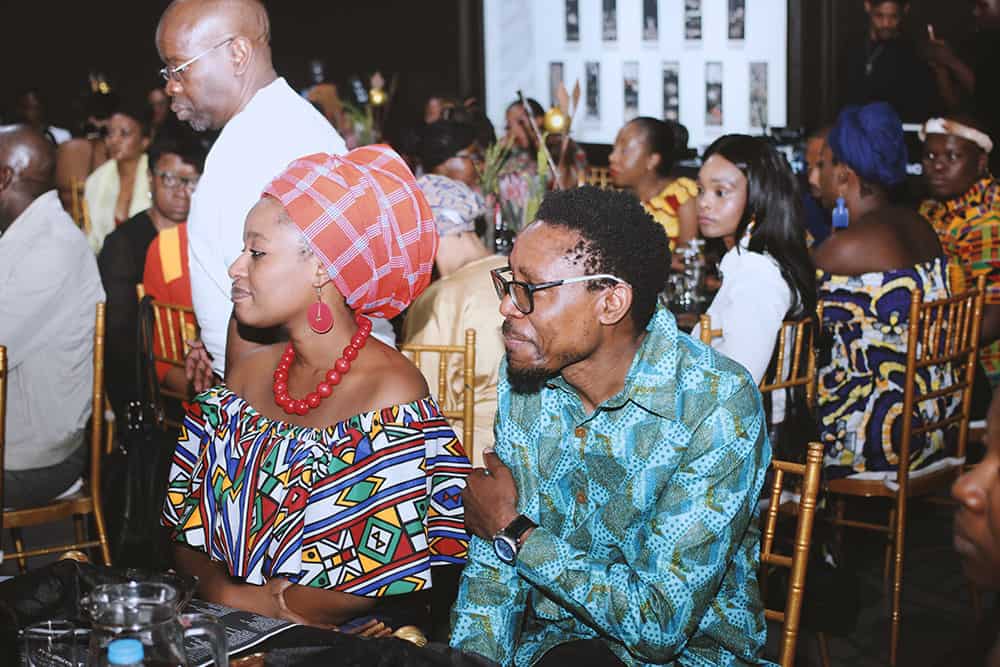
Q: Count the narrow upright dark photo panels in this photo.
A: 11